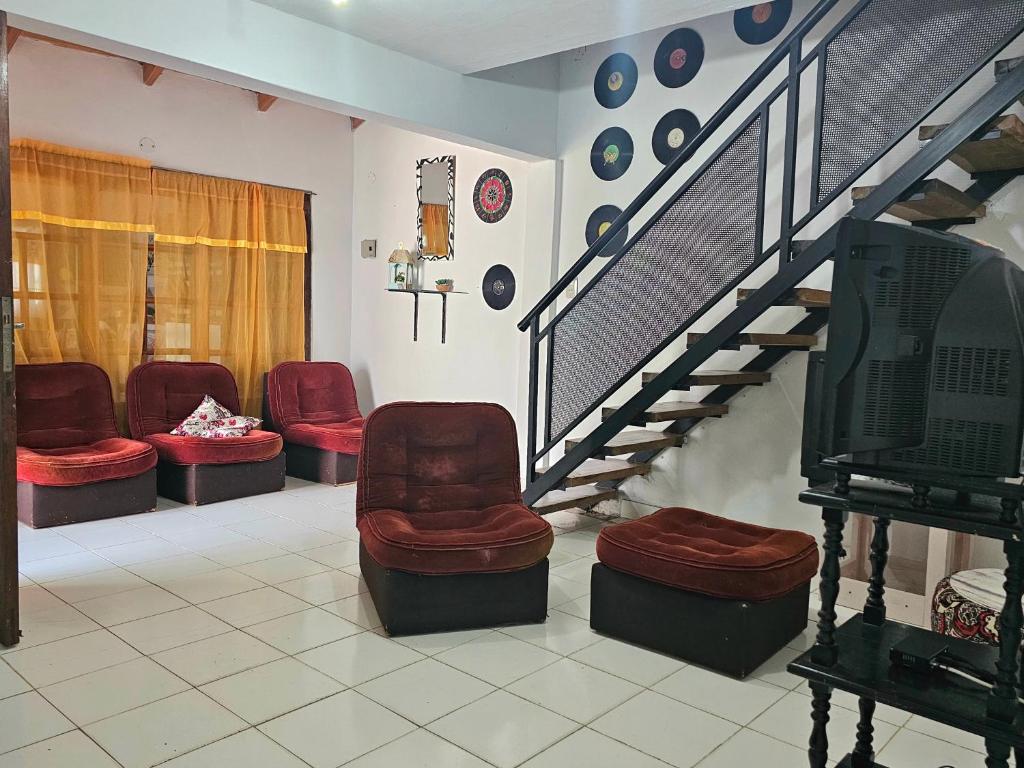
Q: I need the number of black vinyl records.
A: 7